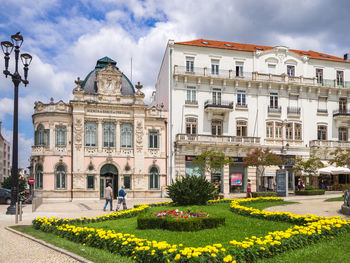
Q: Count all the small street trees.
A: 4